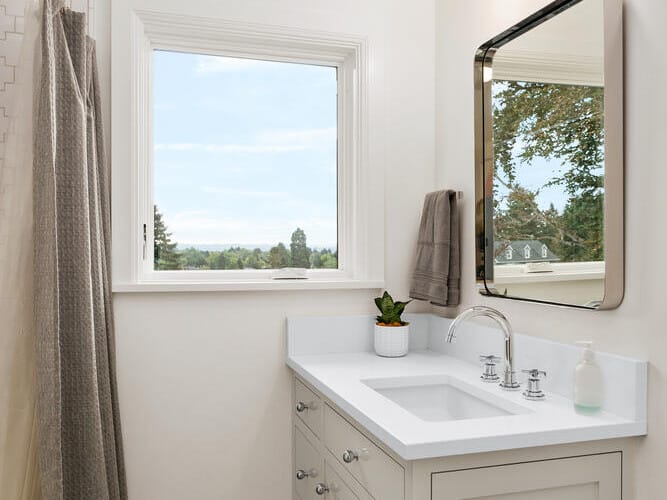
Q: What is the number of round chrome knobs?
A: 4